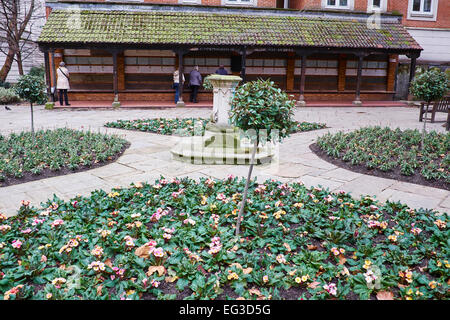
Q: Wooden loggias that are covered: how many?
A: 1